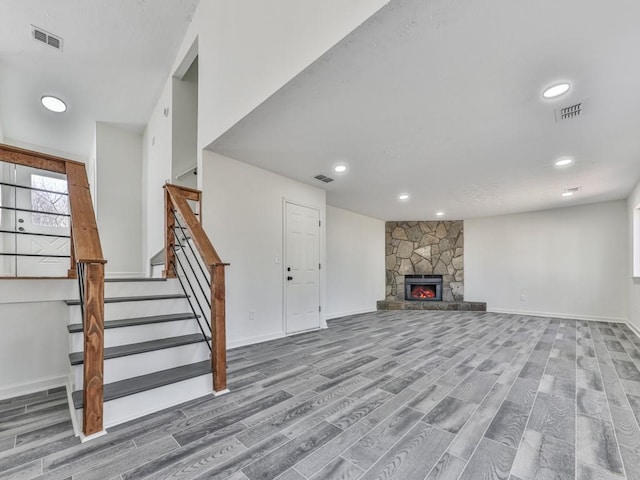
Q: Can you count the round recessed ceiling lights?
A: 7